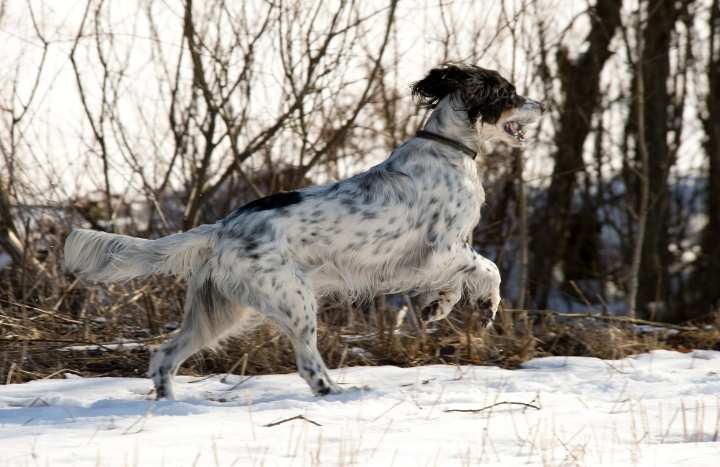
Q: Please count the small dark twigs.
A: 2